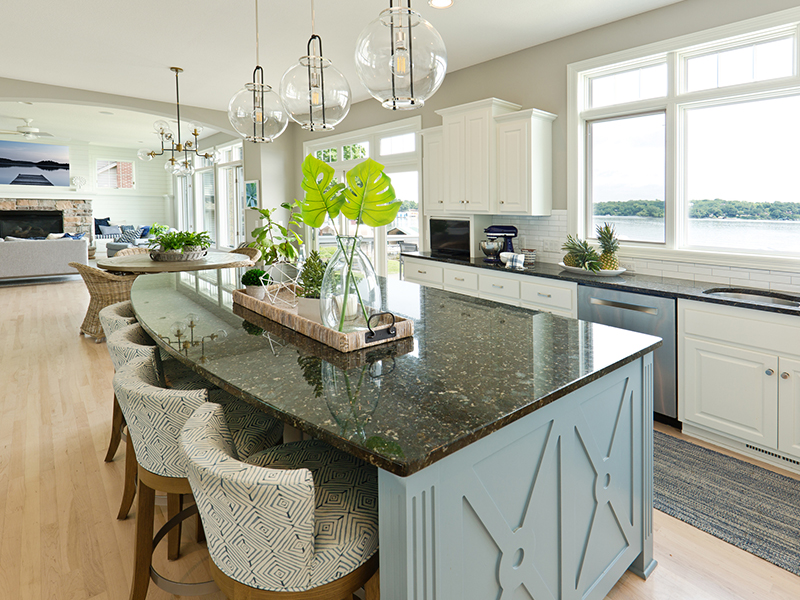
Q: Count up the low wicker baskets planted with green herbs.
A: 1